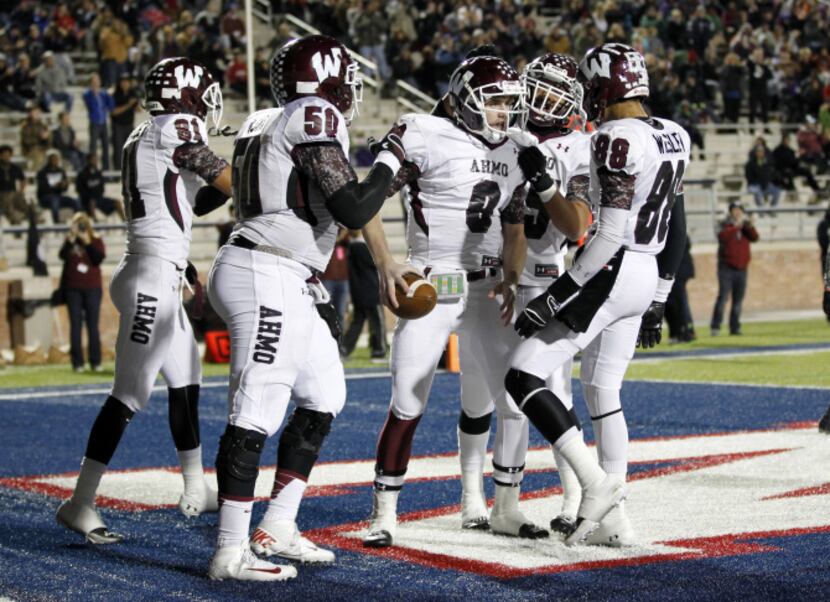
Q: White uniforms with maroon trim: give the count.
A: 5